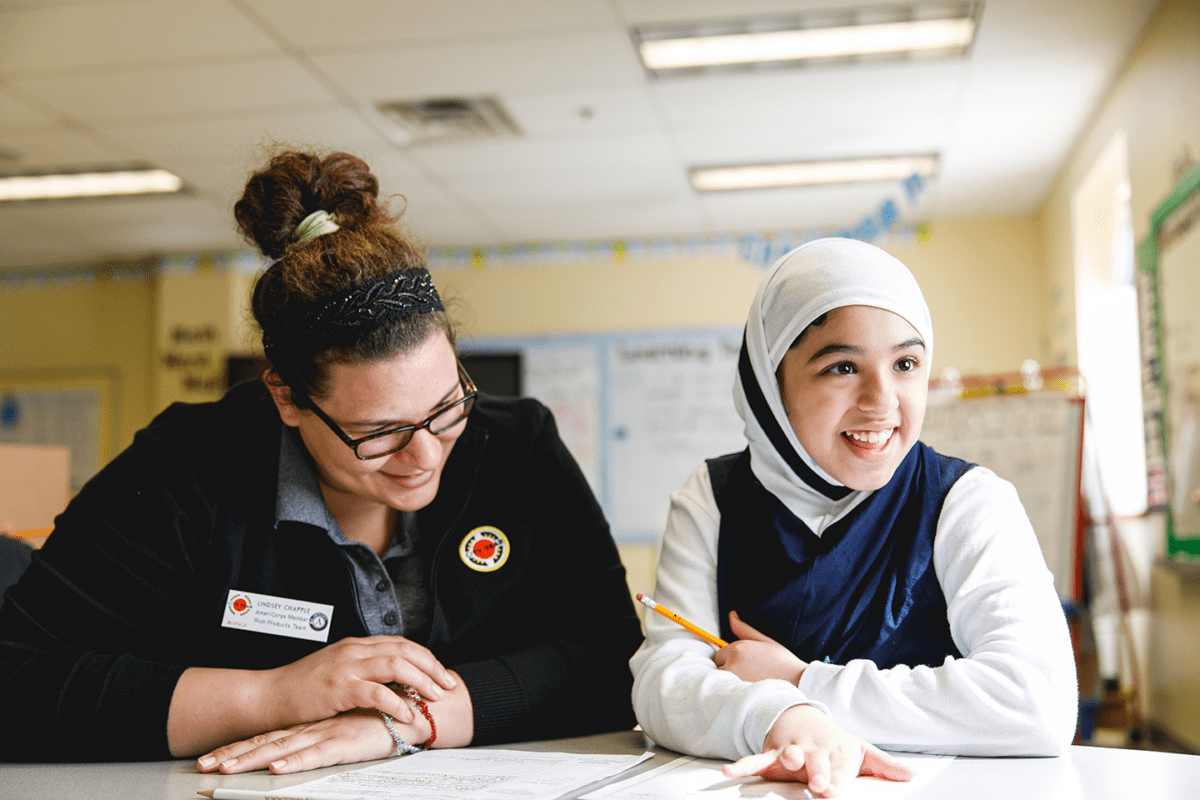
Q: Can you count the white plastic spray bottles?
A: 0